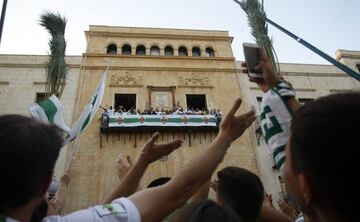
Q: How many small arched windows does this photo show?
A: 8